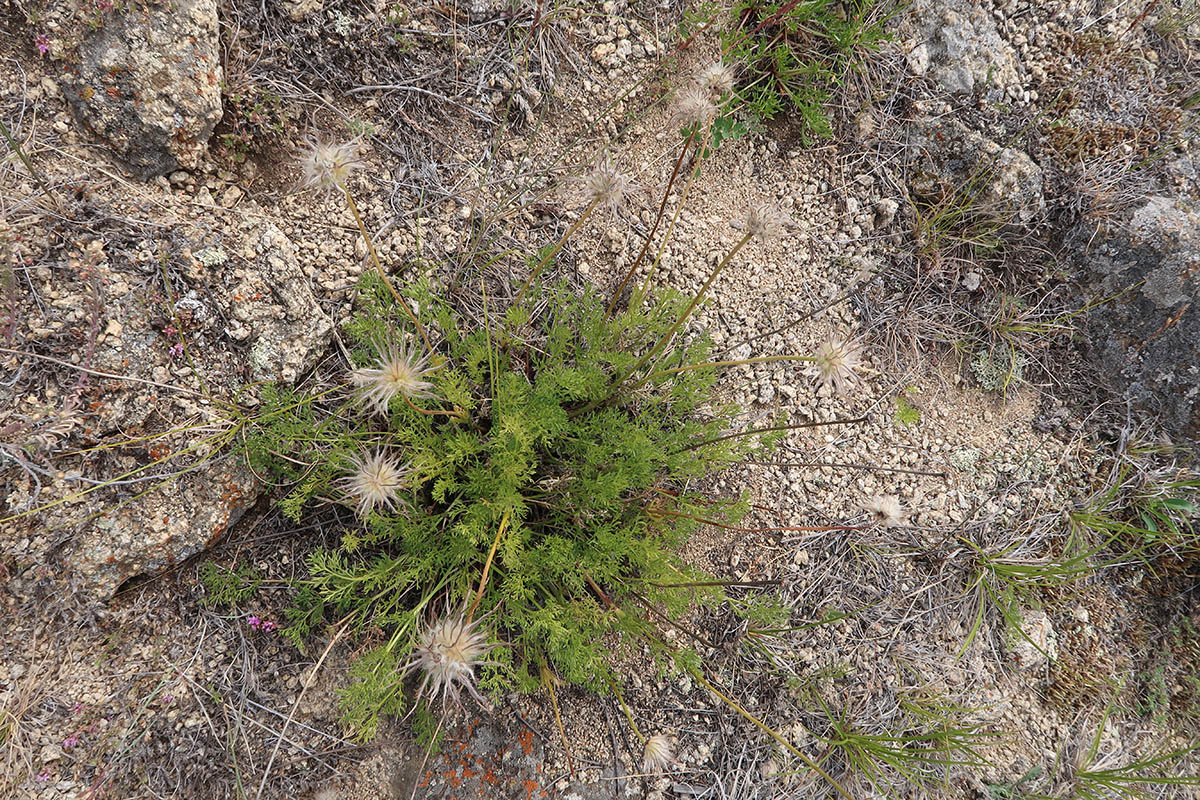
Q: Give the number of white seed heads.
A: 11